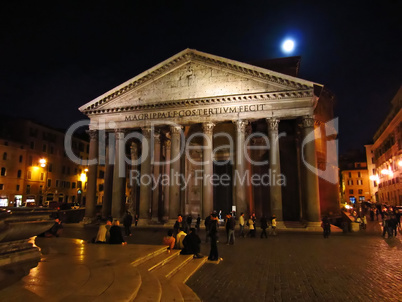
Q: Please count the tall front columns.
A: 8